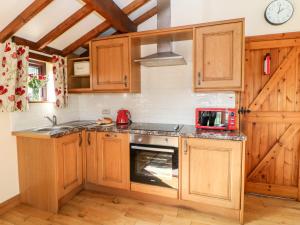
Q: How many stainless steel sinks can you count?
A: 1